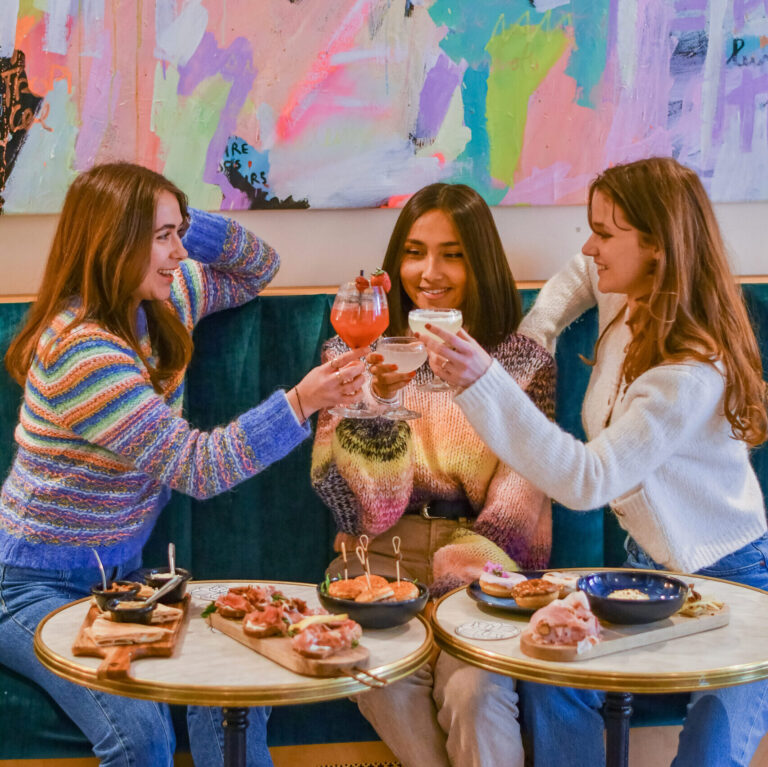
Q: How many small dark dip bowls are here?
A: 3